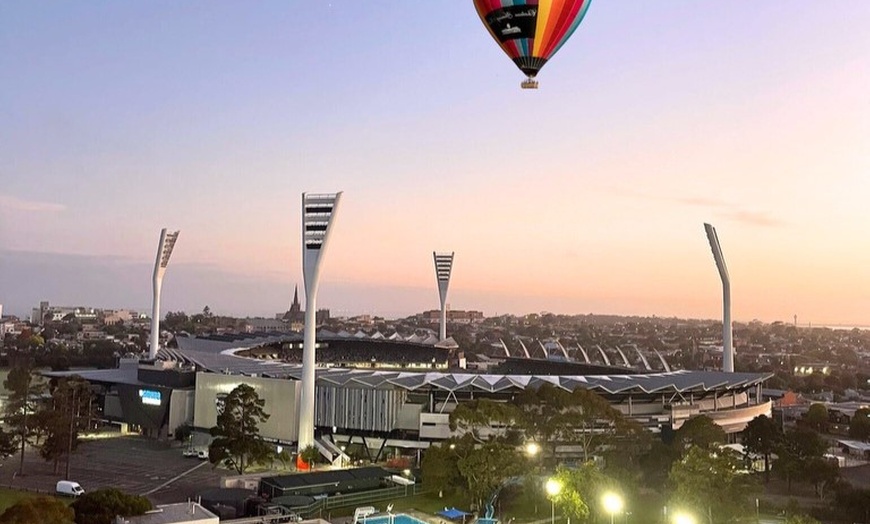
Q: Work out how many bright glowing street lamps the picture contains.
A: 4